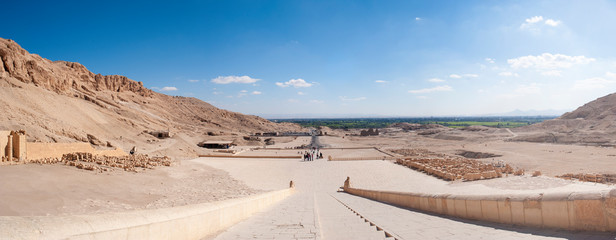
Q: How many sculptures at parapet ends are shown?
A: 2